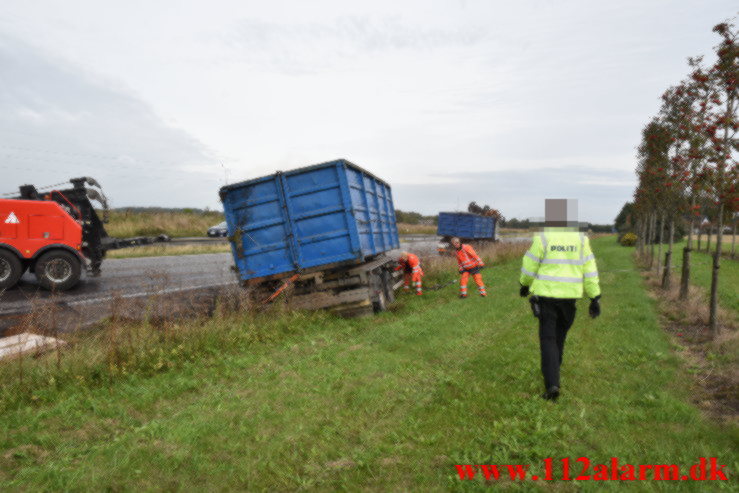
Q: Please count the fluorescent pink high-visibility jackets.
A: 0